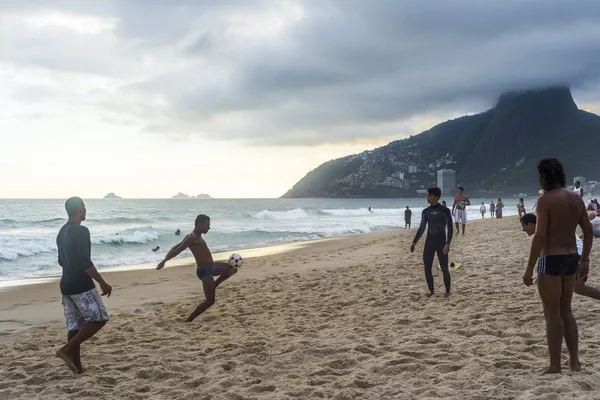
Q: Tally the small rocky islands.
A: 3